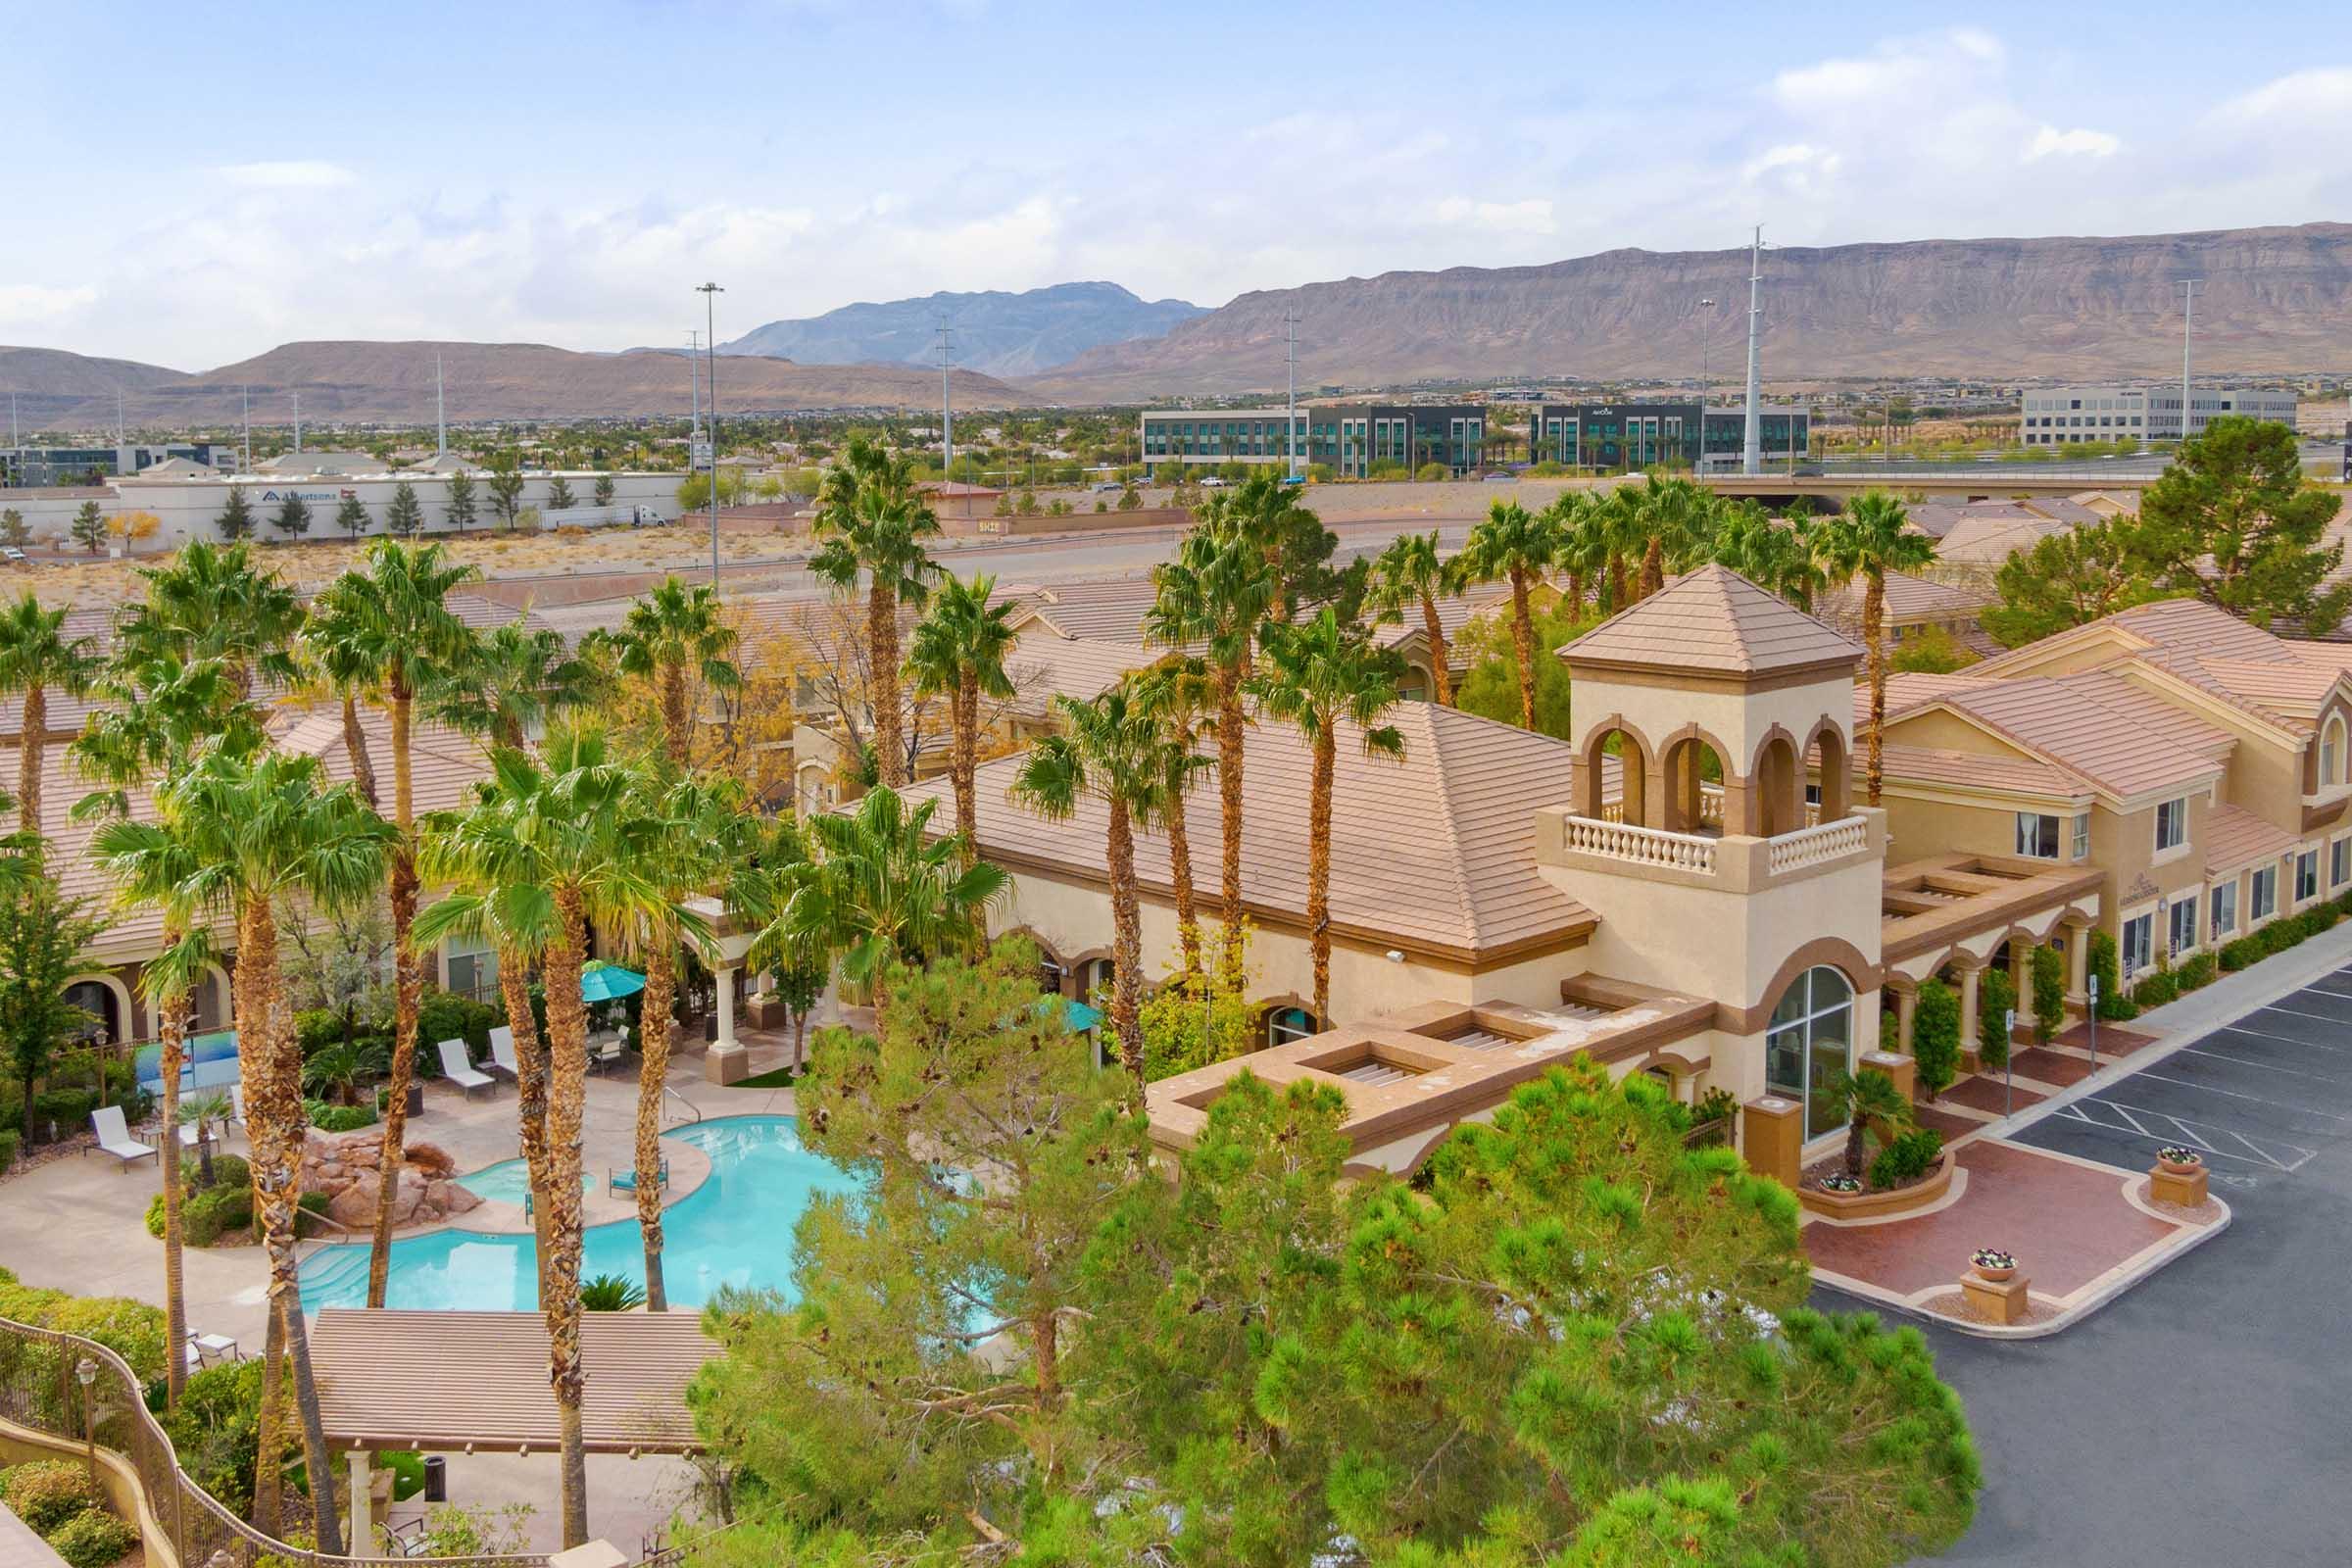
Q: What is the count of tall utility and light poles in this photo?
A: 12